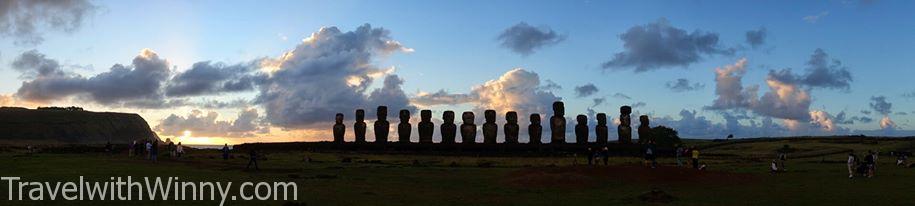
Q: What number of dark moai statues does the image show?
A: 15